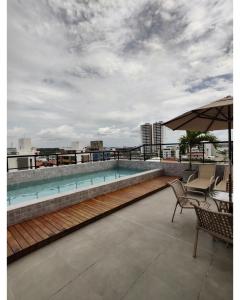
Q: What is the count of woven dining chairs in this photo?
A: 2